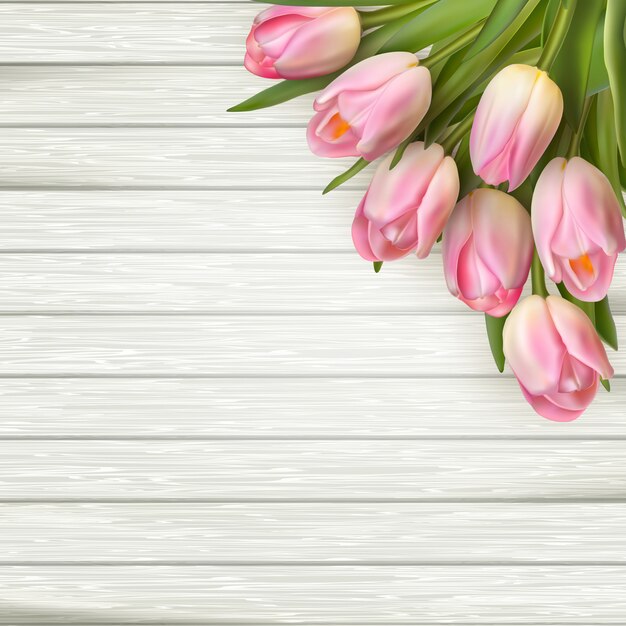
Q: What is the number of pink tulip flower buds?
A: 7